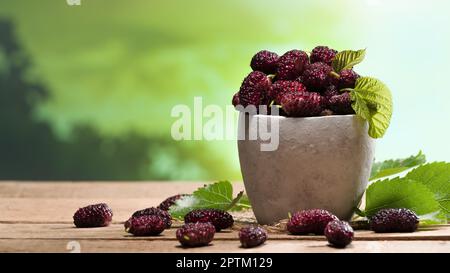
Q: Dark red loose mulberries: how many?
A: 10